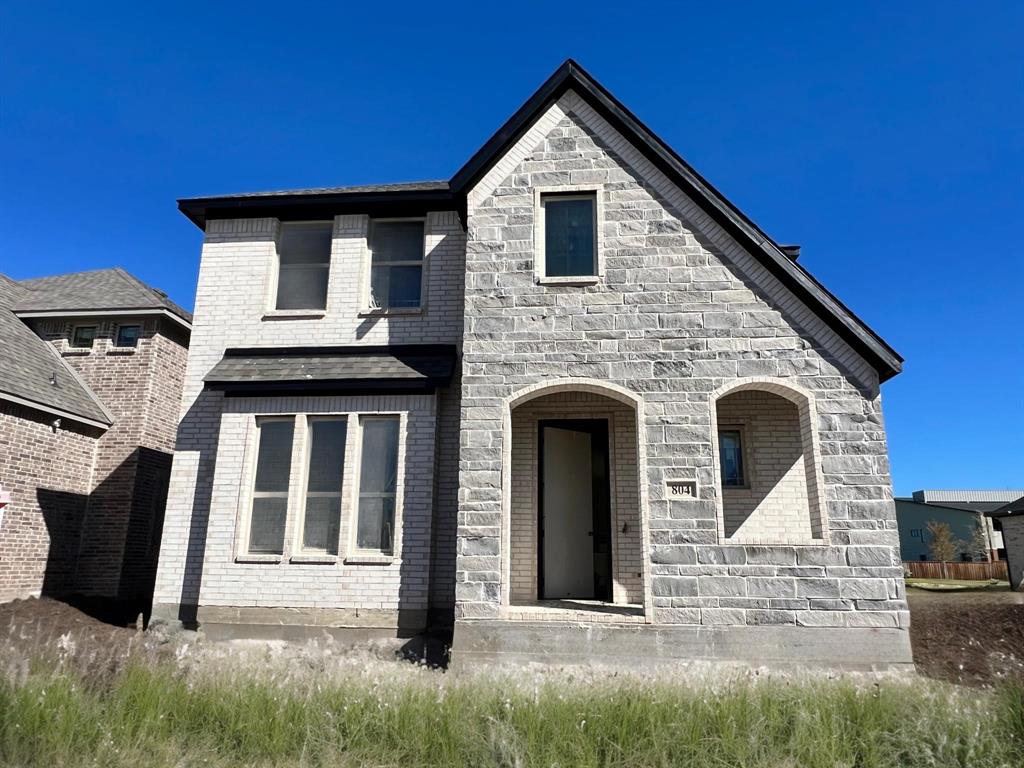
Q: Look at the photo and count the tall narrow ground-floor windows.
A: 3